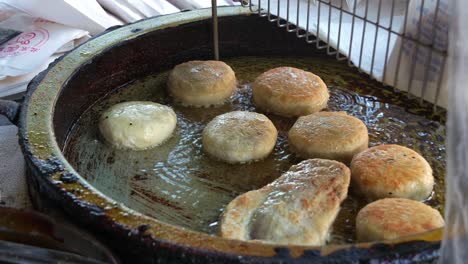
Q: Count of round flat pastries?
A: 7